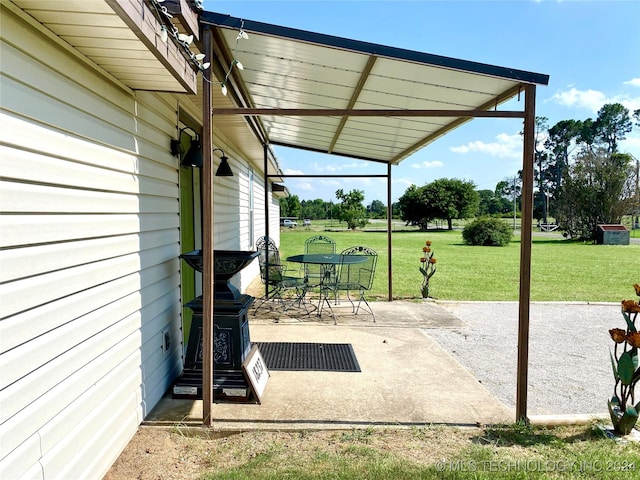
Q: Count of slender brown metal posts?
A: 4